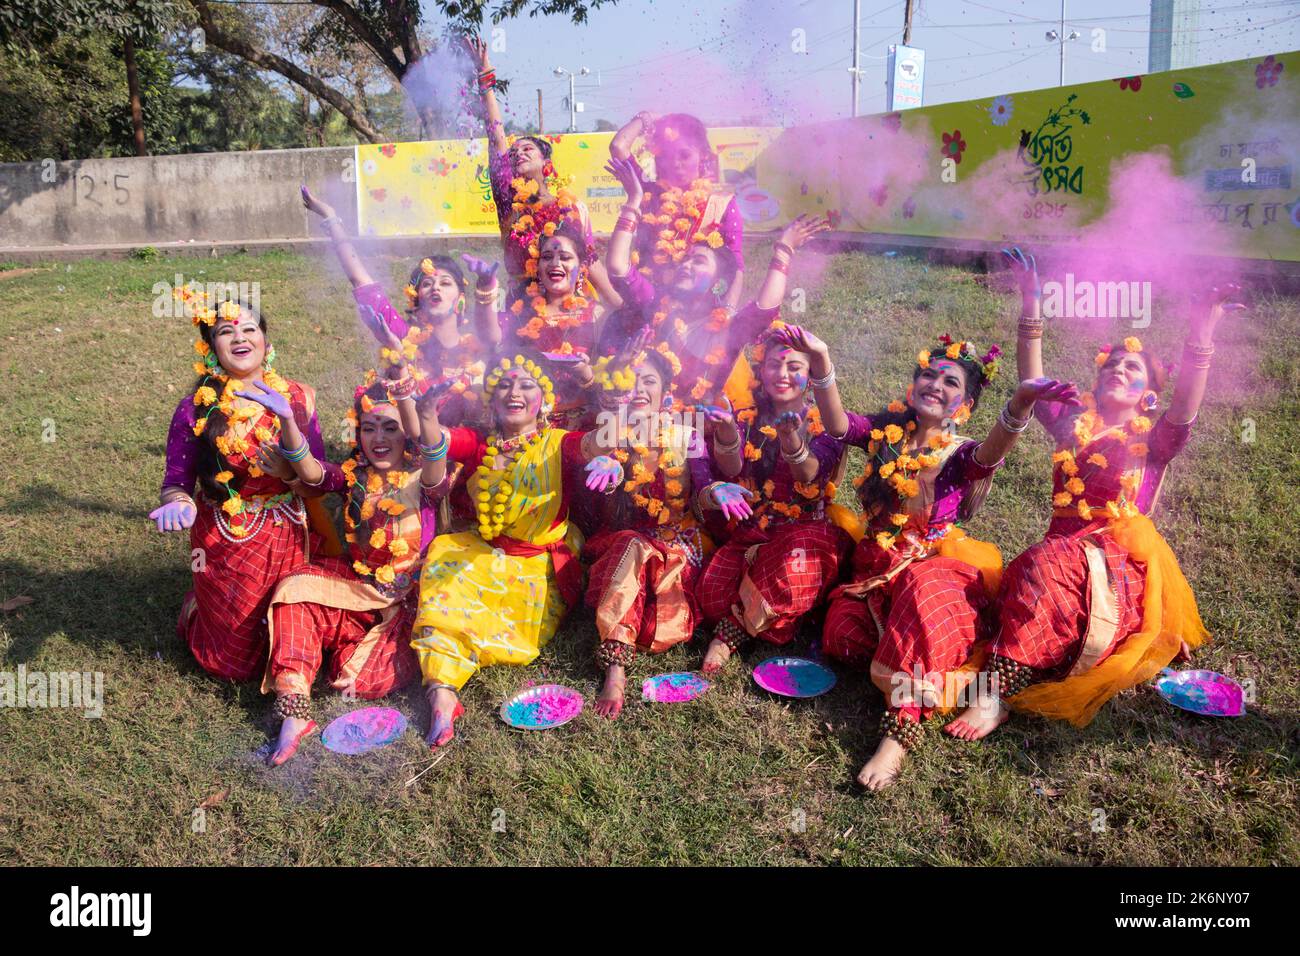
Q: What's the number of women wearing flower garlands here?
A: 12